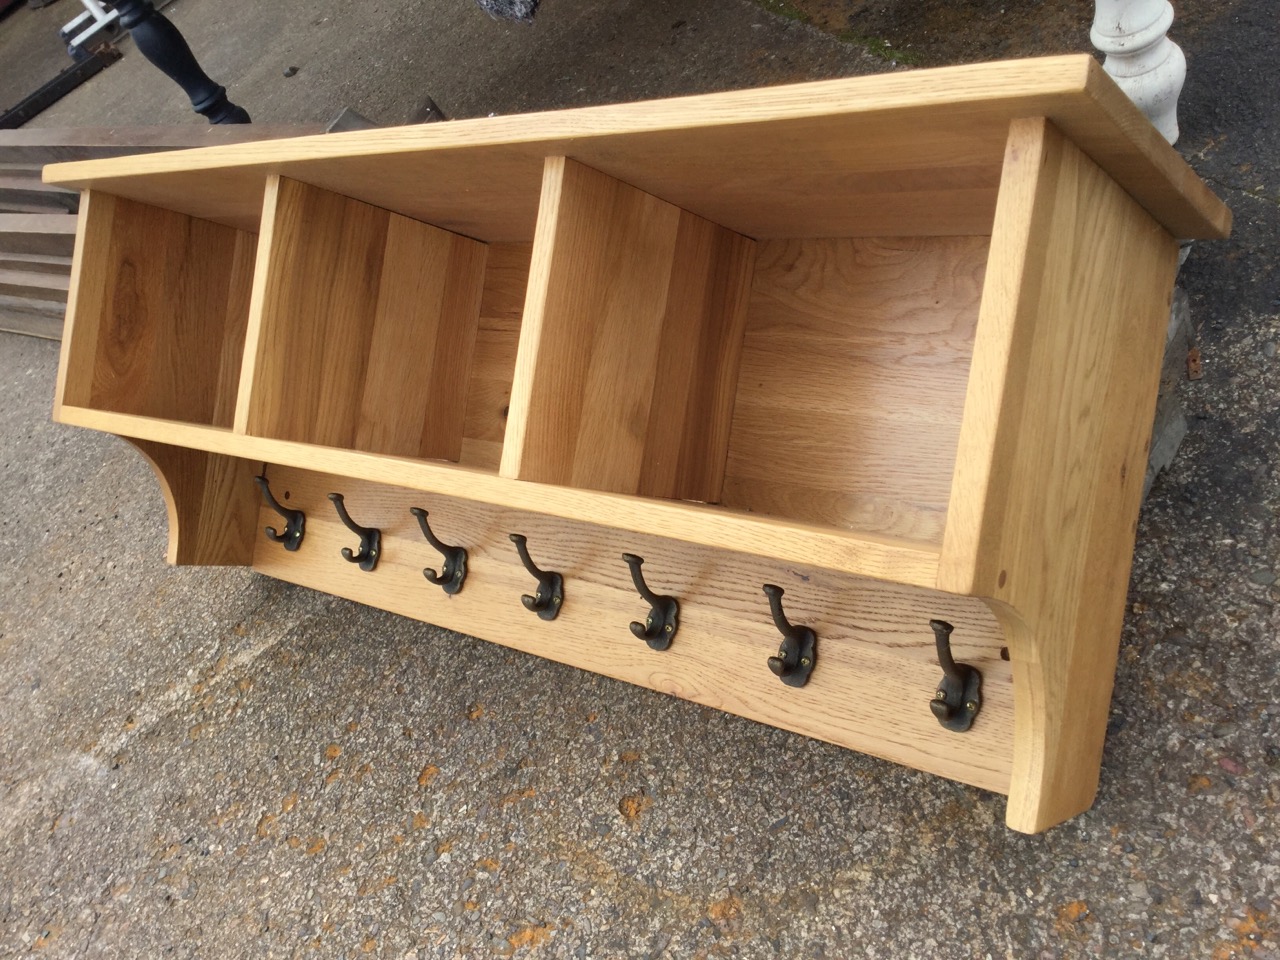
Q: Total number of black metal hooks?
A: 7